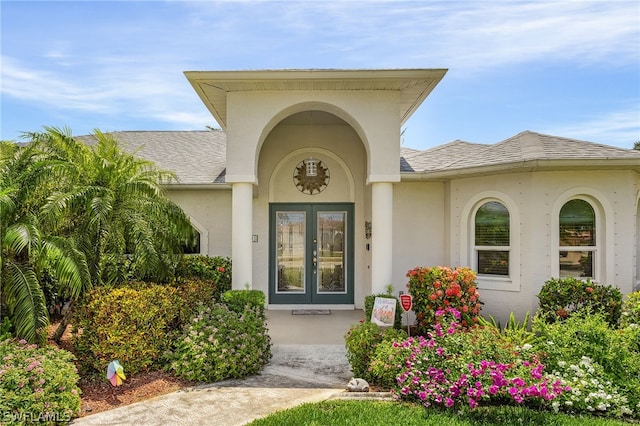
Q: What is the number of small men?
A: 0